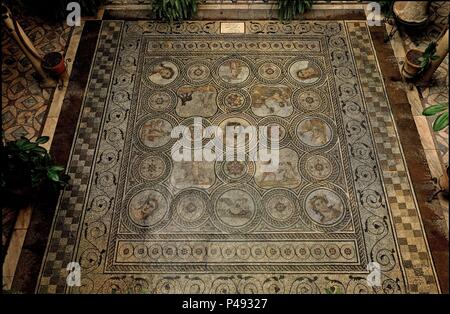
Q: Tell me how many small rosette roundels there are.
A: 12